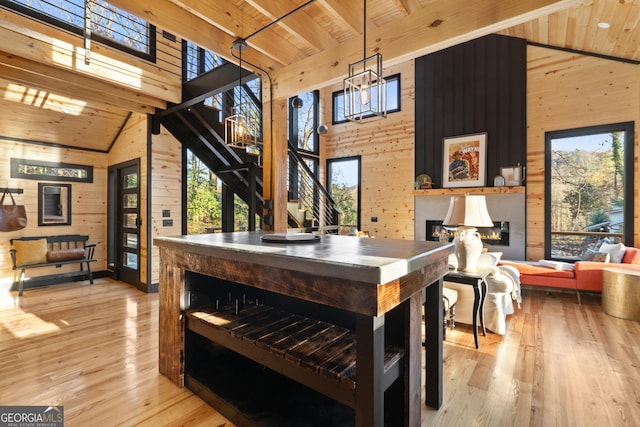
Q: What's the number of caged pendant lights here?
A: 2